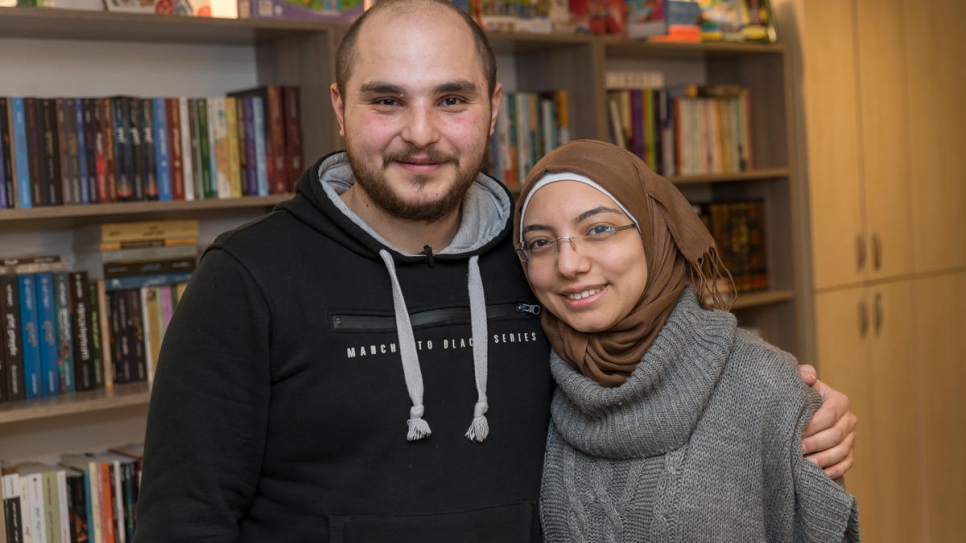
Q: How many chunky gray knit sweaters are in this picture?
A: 1